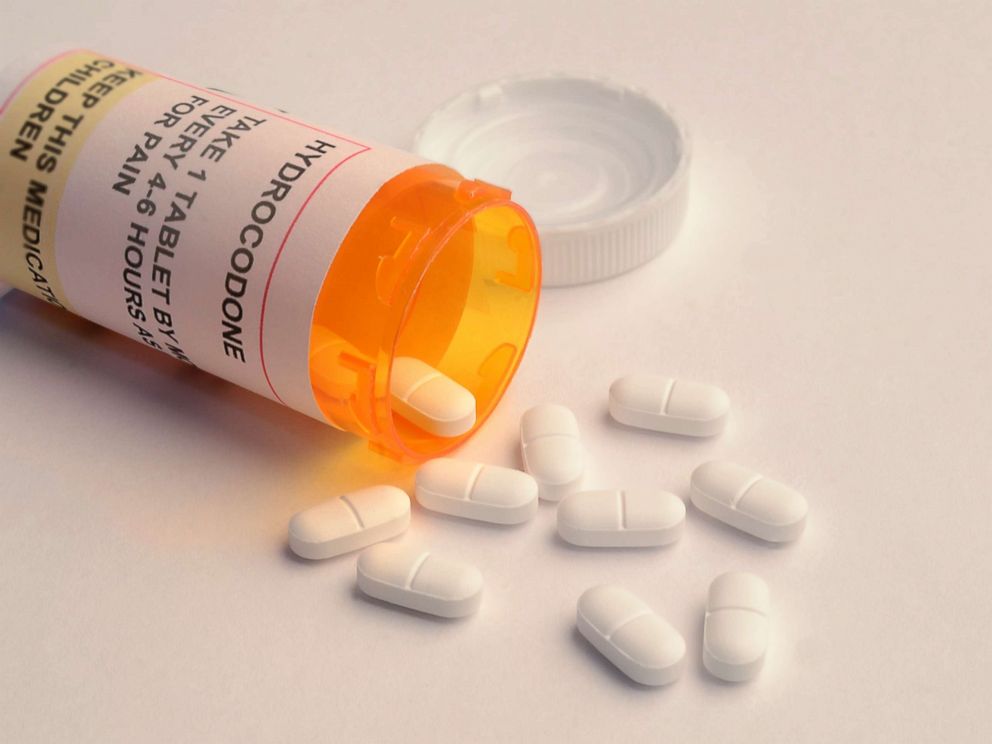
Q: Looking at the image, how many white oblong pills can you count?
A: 10